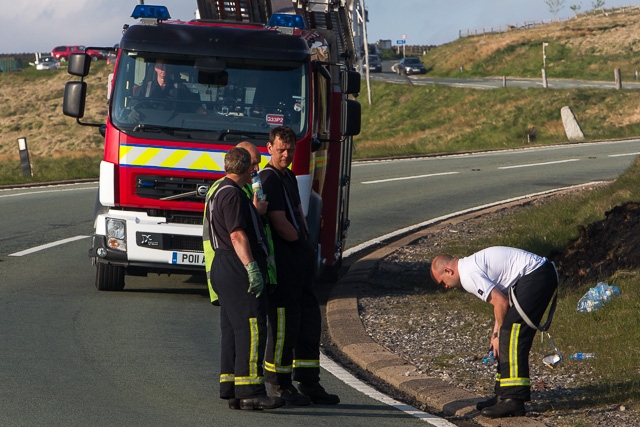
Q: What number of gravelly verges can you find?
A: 1